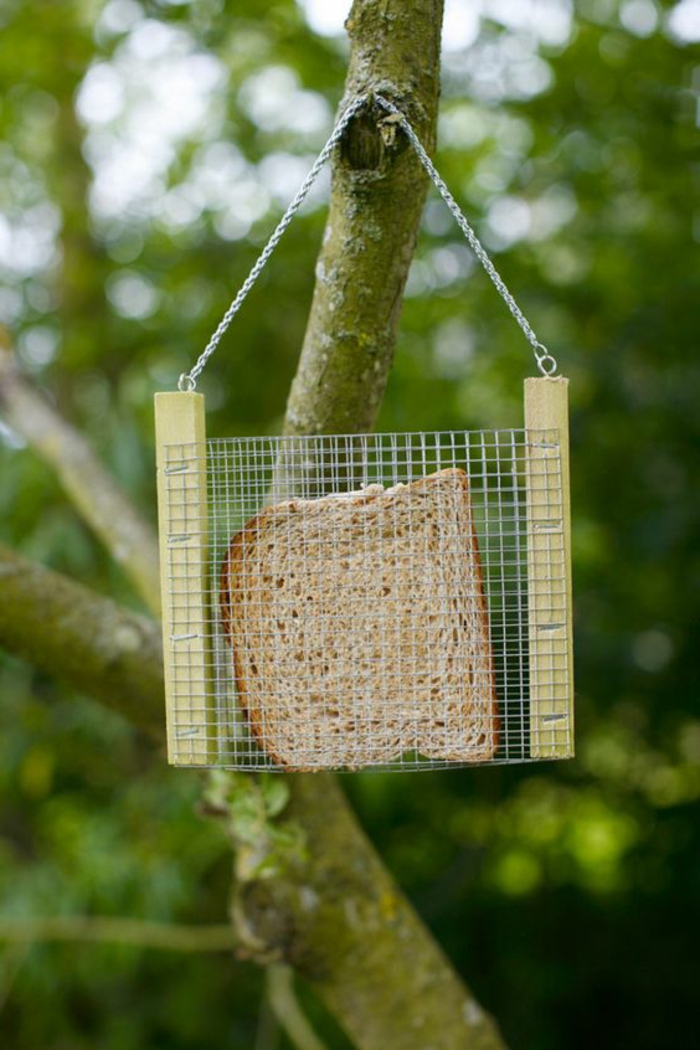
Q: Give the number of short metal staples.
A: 8